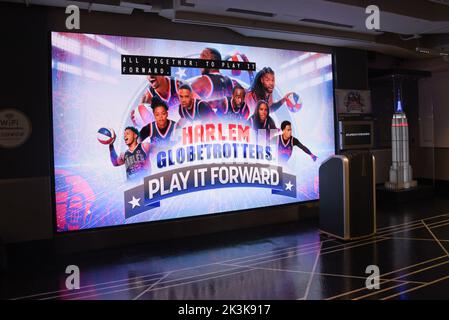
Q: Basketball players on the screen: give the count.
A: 9